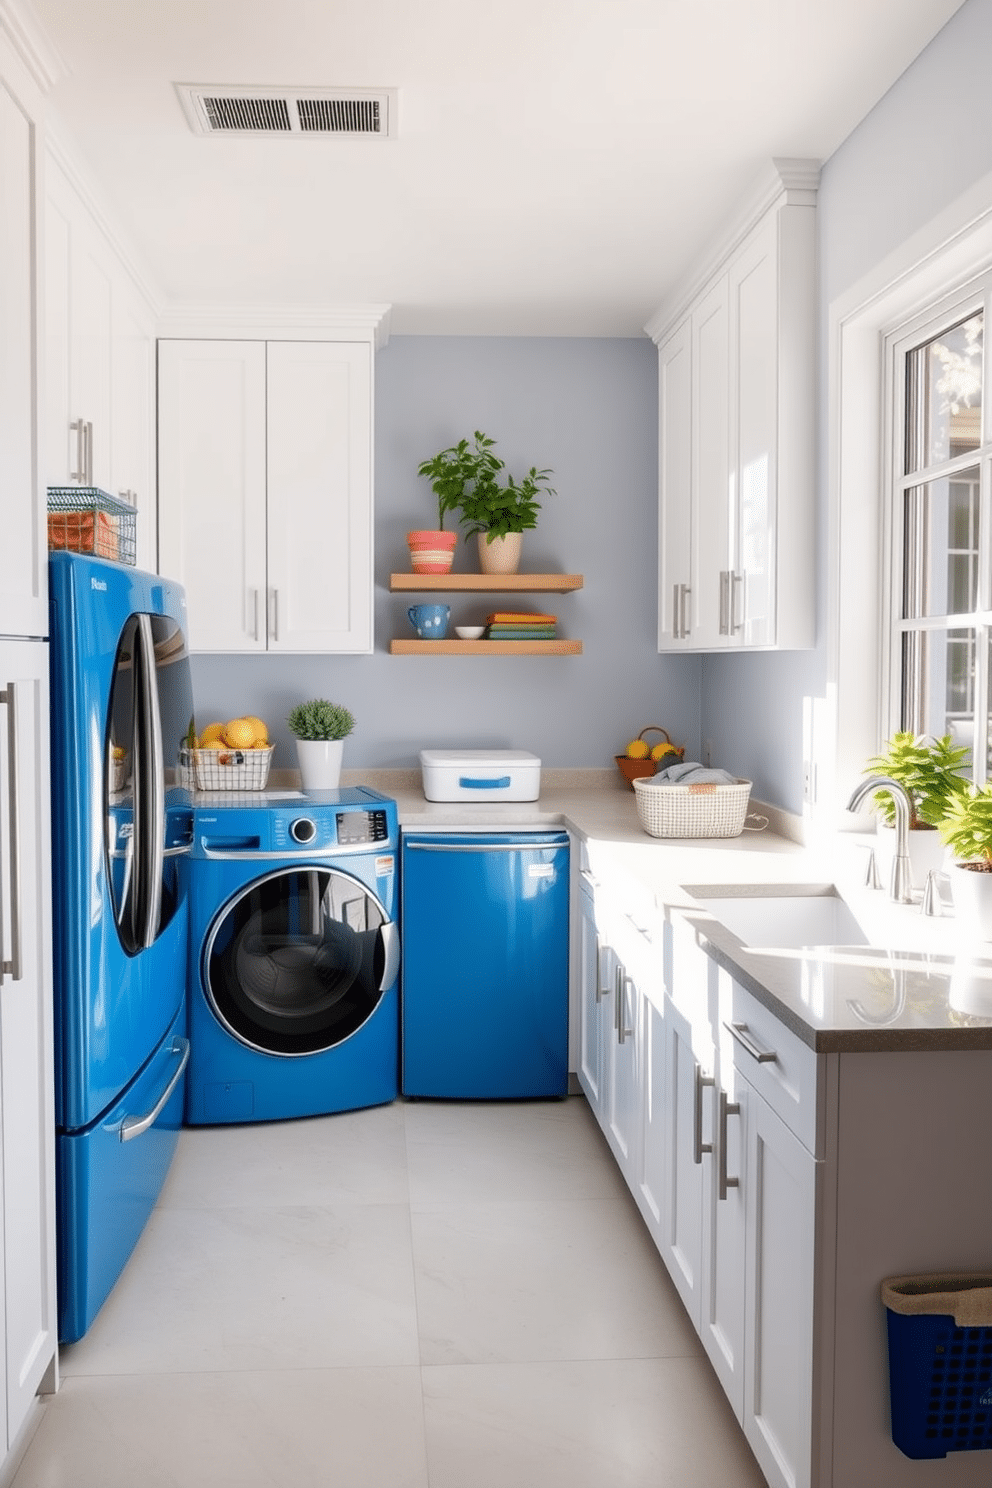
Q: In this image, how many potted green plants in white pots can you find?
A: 3